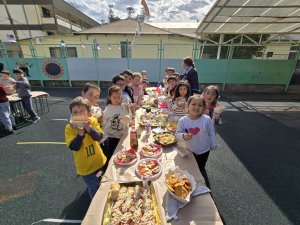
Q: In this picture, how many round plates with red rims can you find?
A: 3